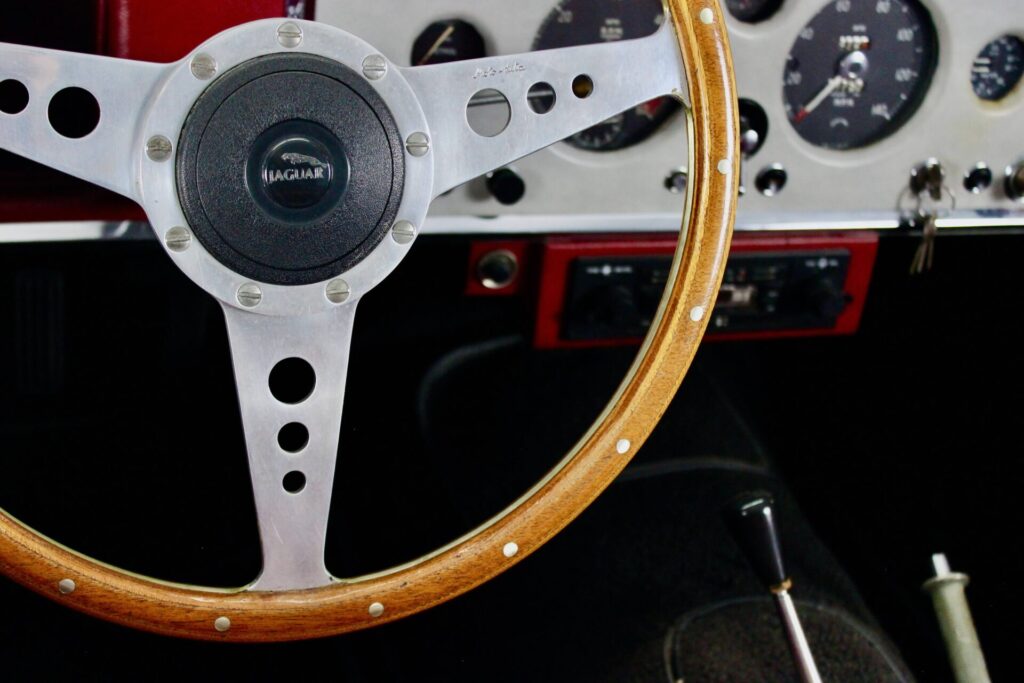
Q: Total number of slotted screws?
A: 9